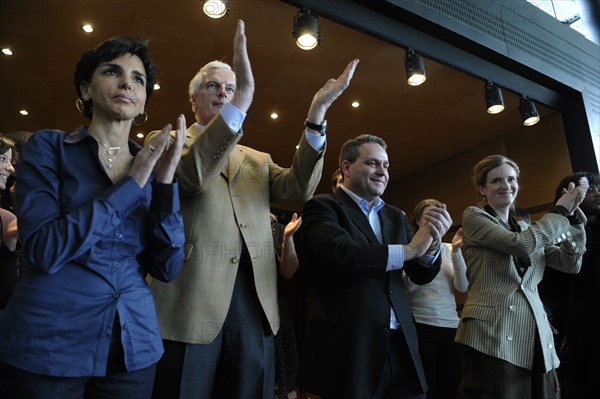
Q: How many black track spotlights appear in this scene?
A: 5